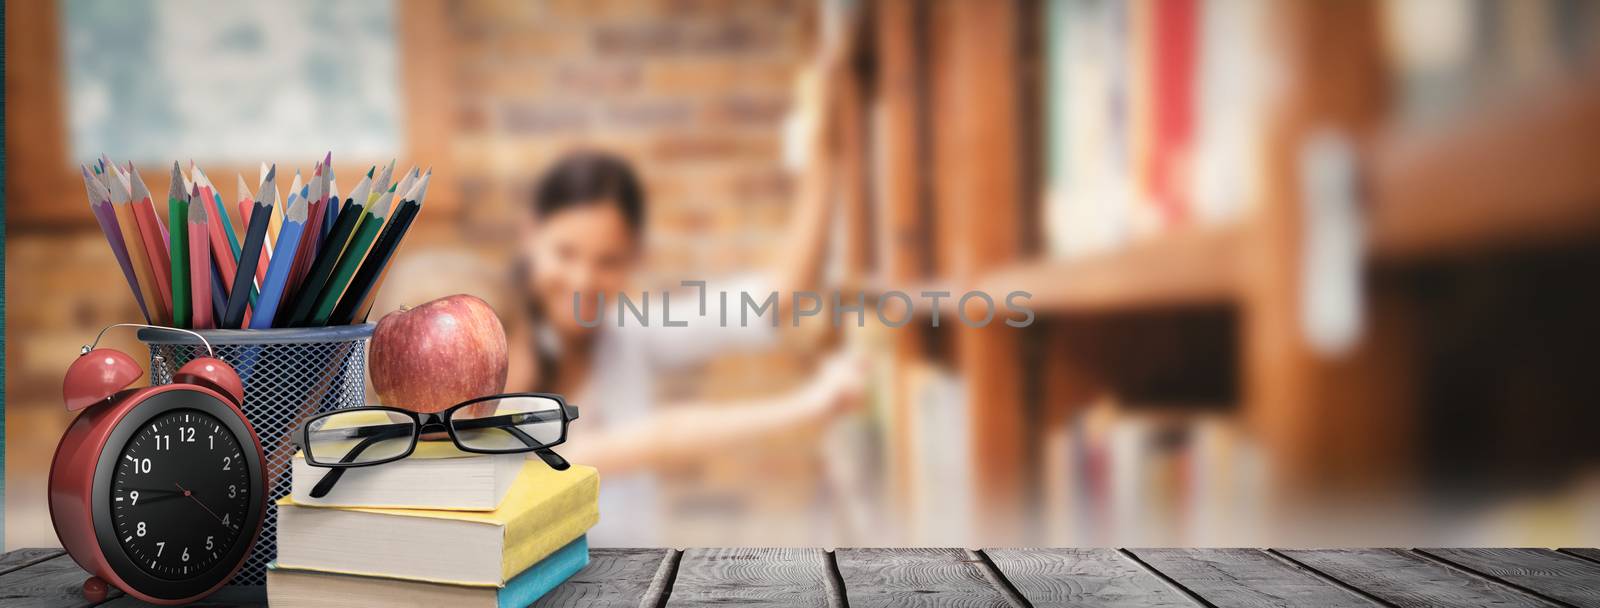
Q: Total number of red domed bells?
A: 2